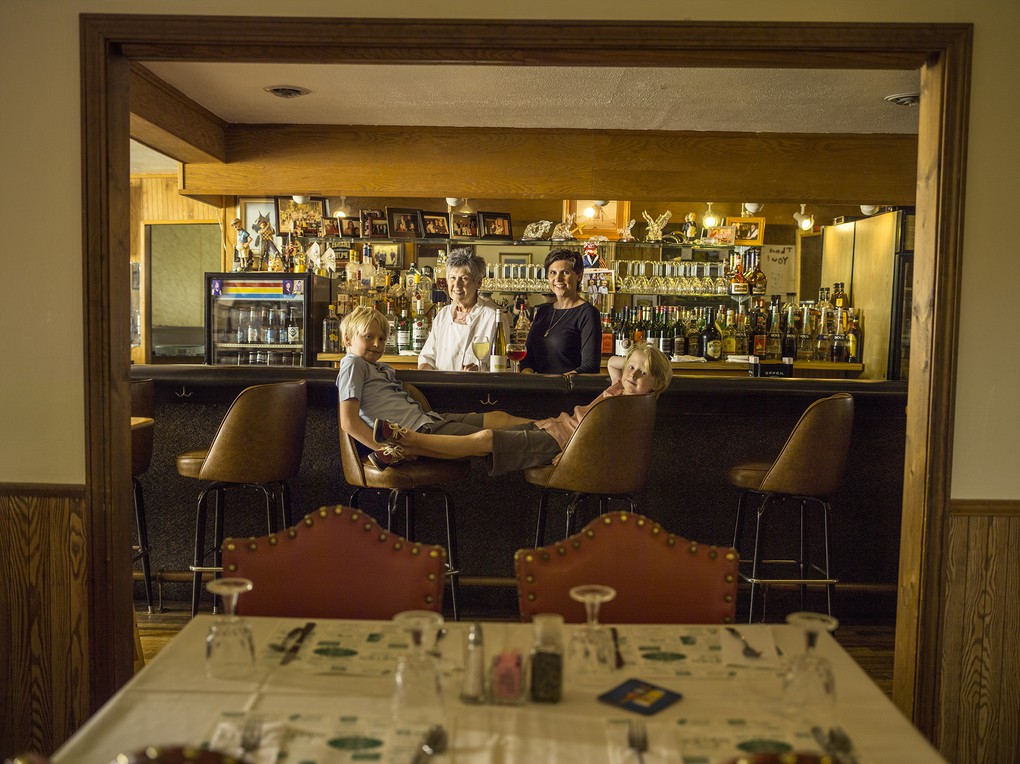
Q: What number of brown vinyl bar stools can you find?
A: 5